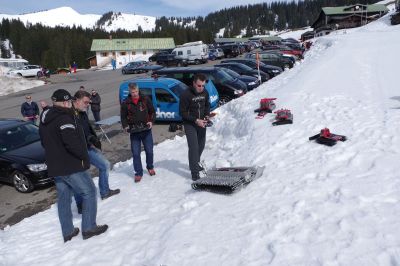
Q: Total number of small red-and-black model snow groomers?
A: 3